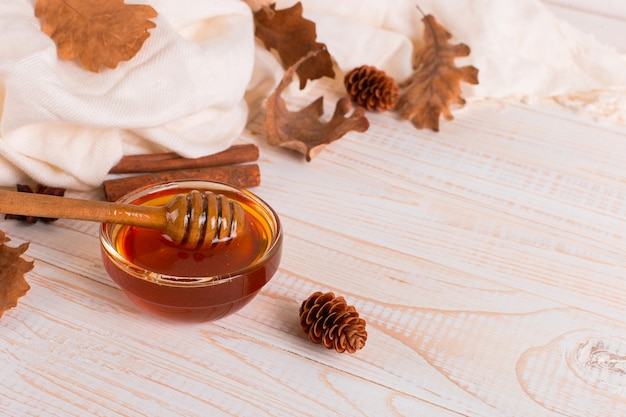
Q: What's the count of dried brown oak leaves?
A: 5